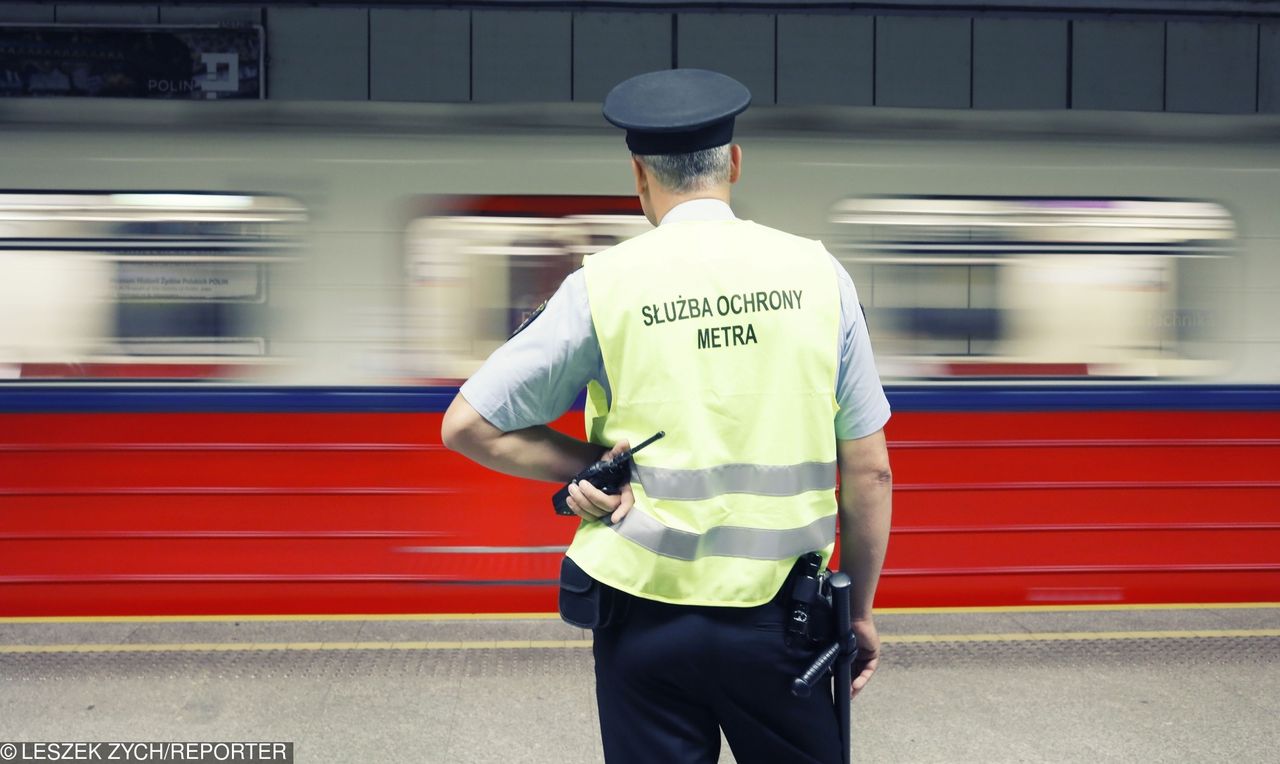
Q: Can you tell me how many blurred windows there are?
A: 3